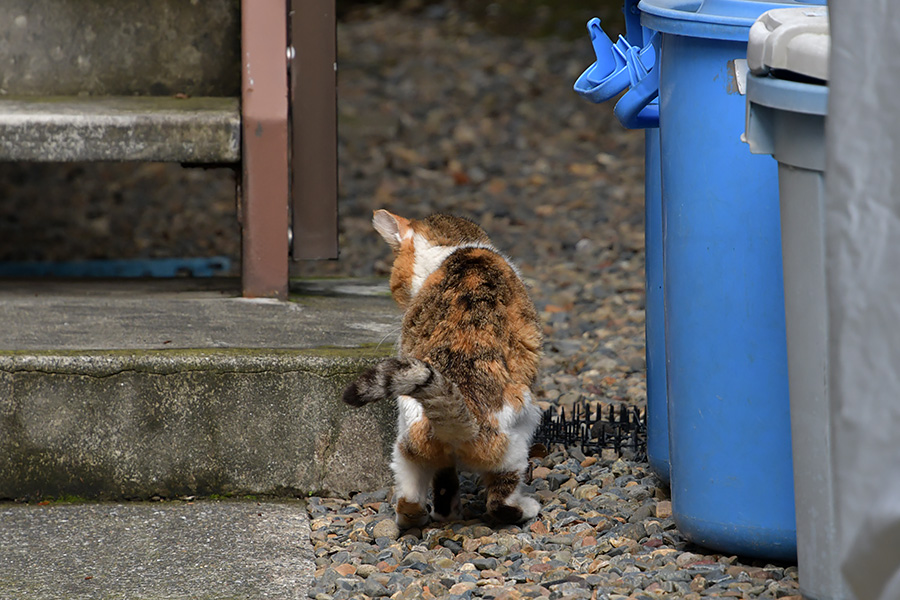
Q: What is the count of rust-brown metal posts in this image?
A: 2